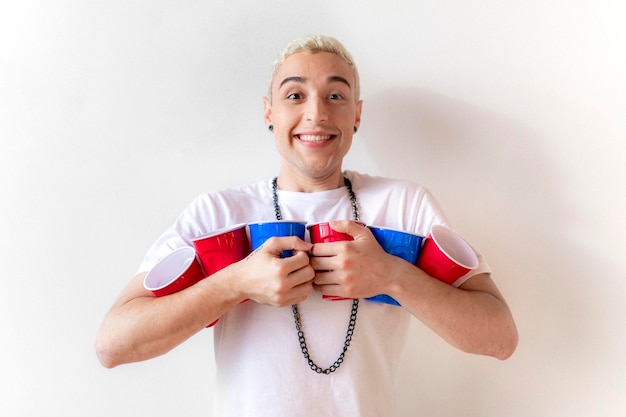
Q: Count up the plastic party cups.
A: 6